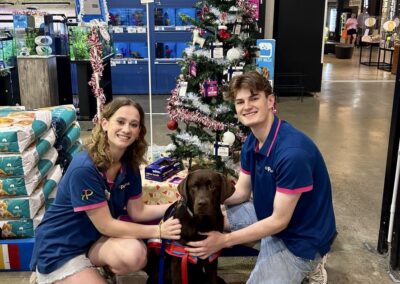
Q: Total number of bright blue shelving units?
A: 2